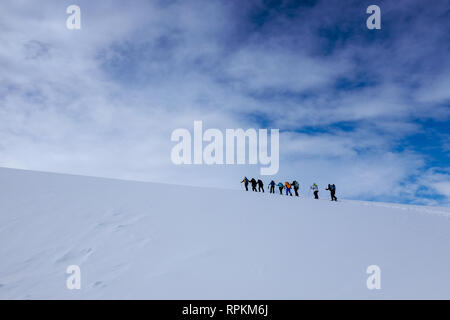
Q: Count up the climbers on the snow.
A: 9